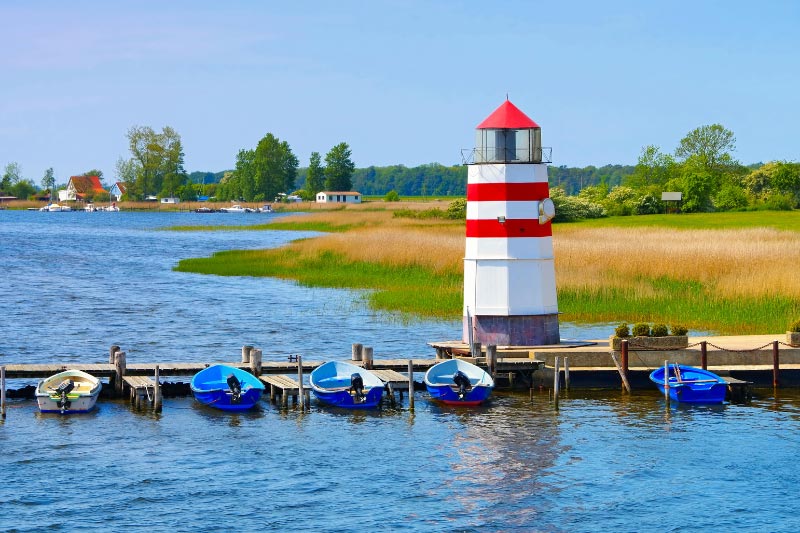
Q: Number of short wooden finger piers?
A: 4